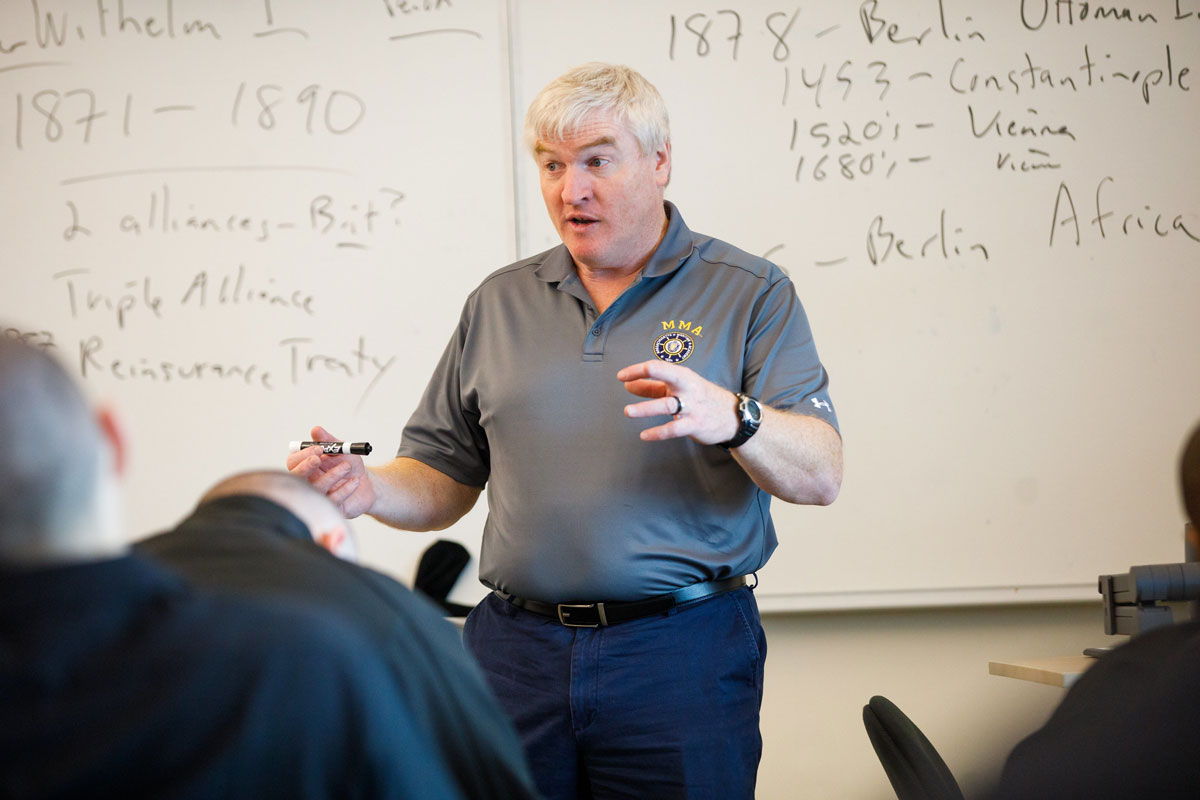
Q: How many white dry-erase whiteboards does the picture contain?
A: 2